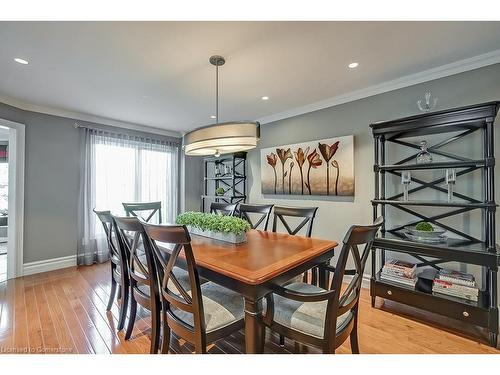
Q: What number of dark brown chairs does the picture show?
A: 8